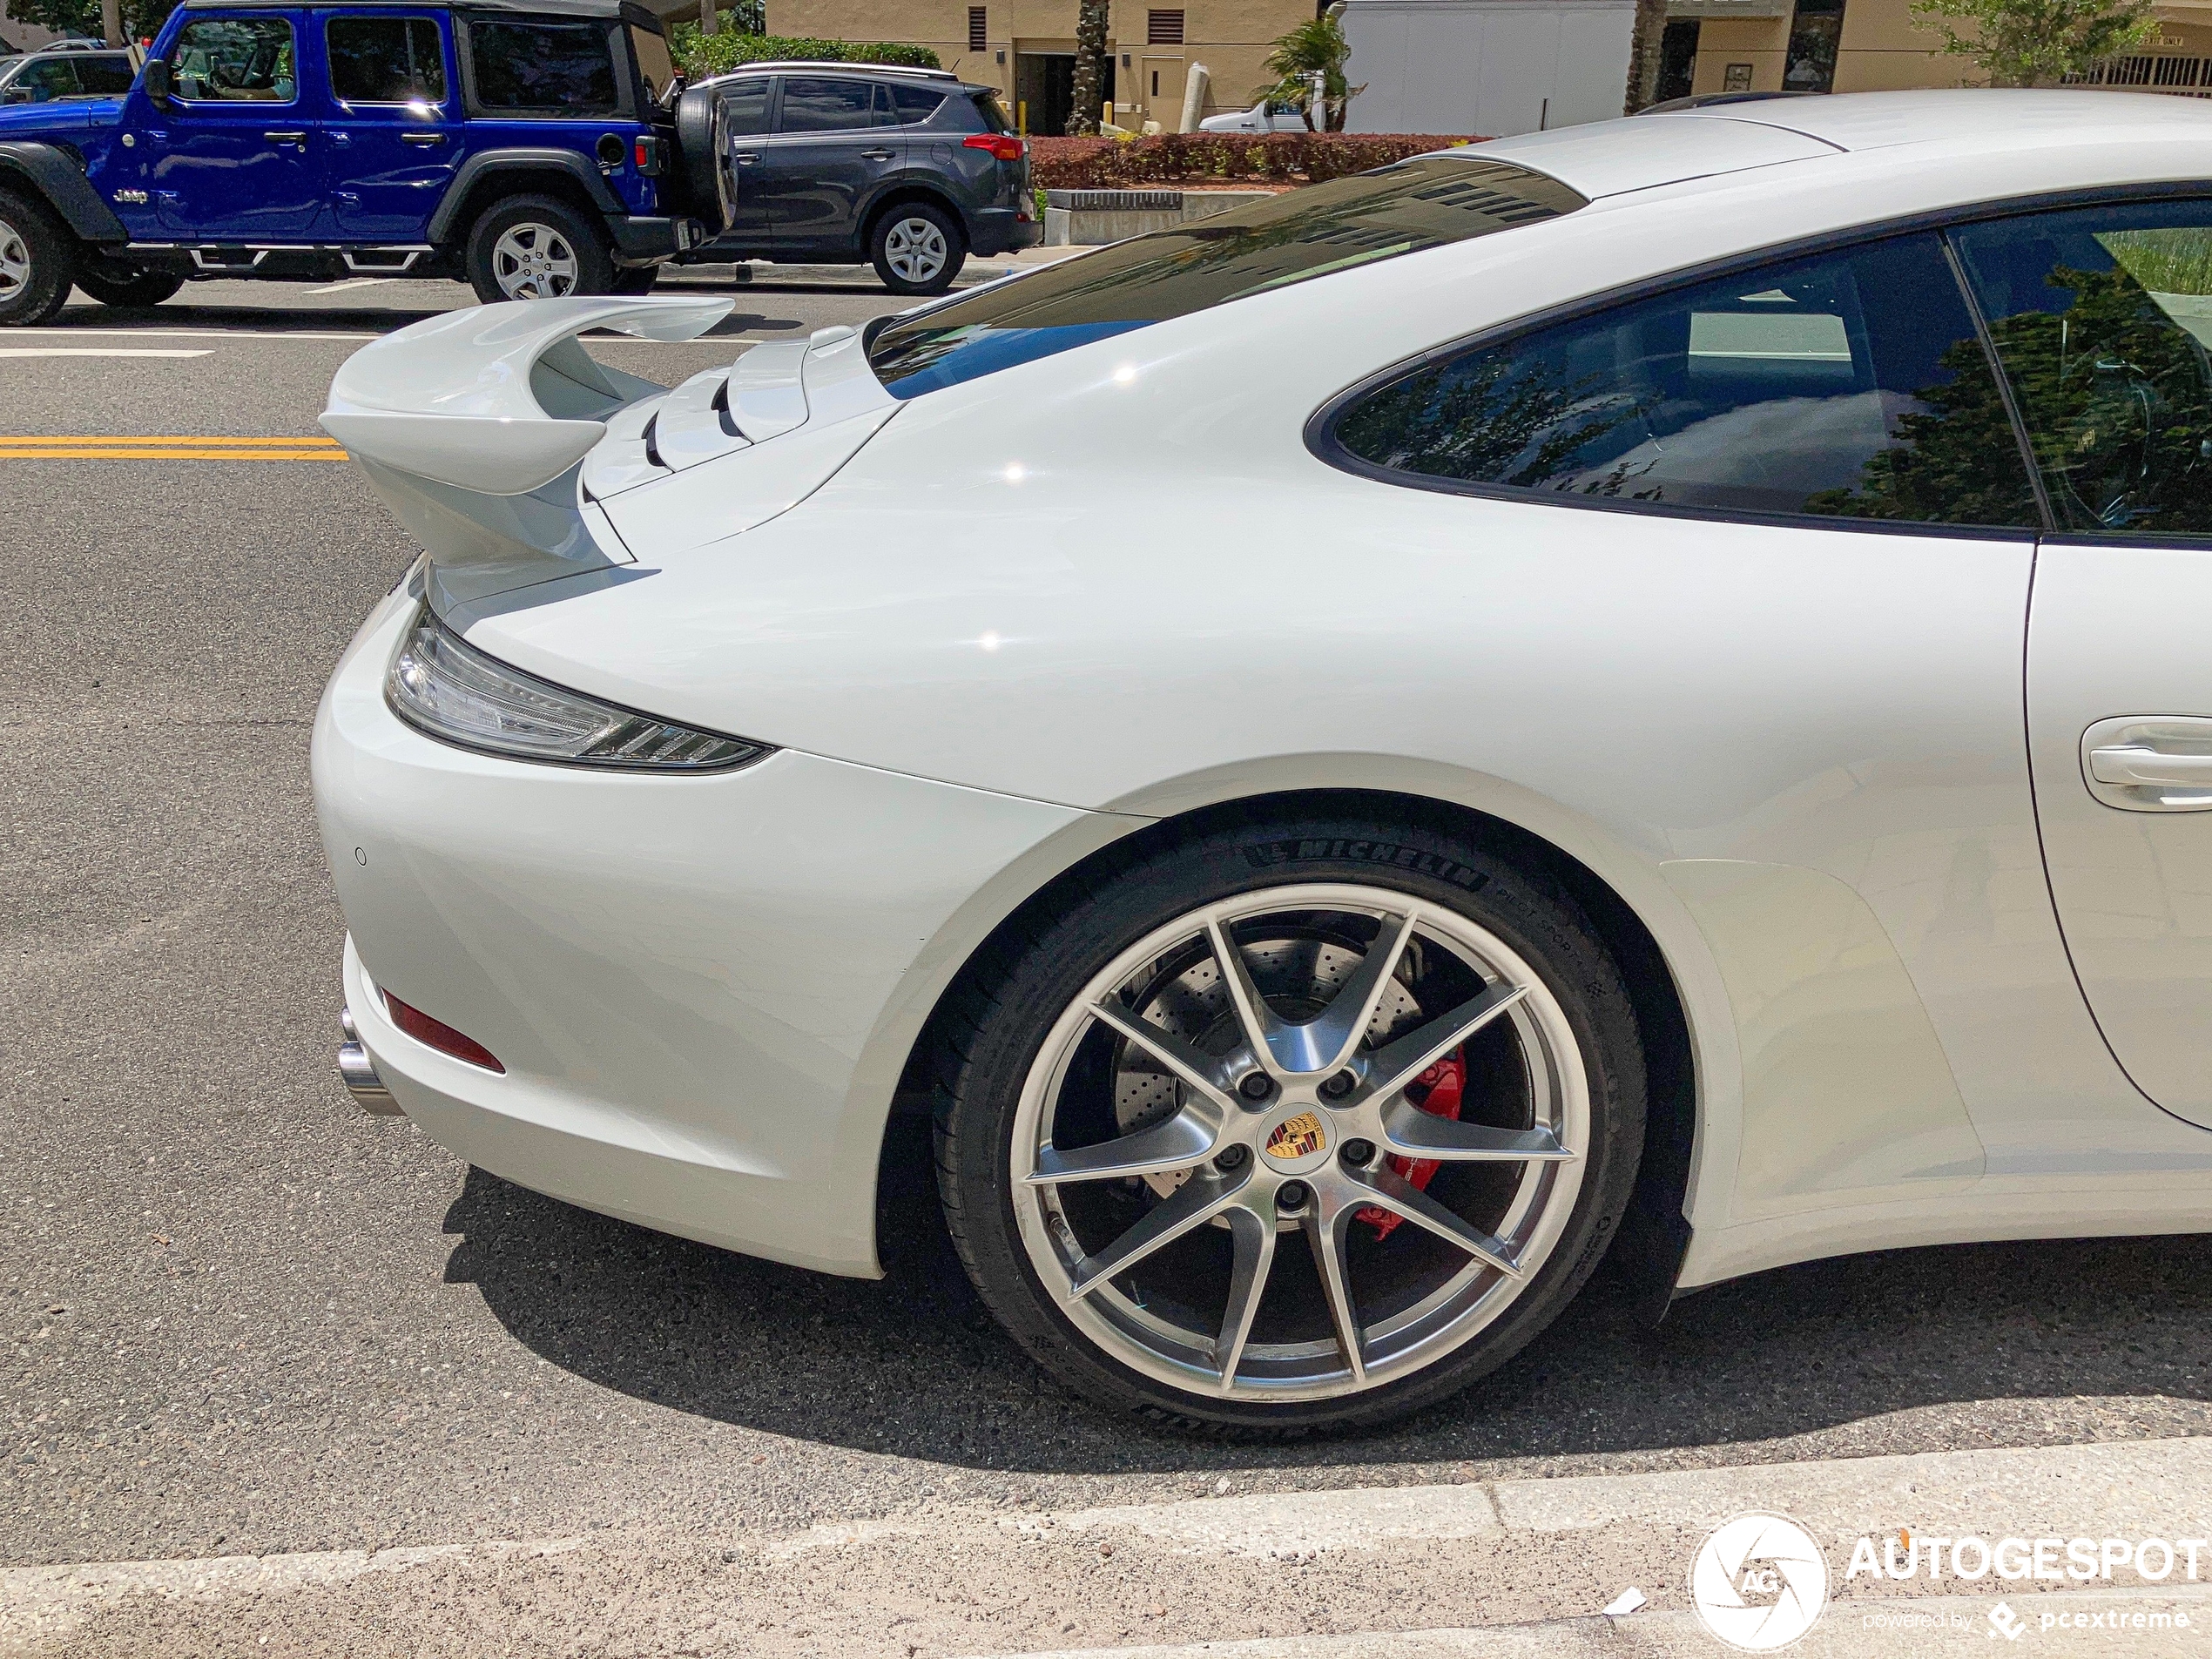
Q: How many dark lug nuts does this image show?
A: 5